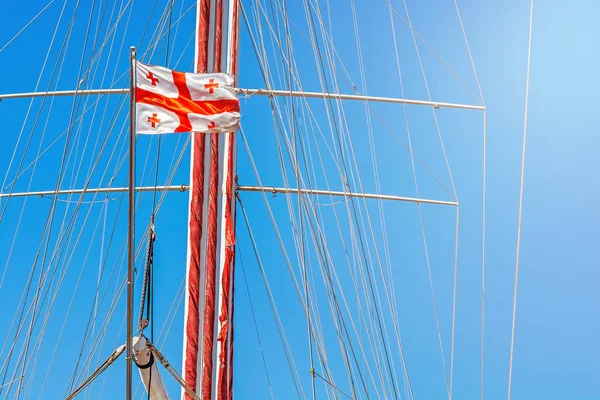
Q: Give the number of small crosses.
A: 4